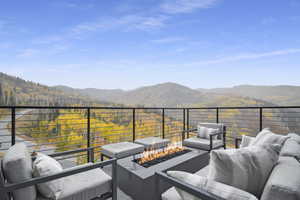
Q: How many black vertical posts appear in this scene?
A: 8